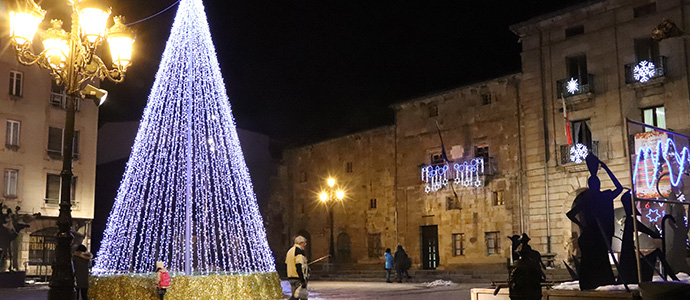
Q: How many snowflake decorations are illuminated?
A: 3